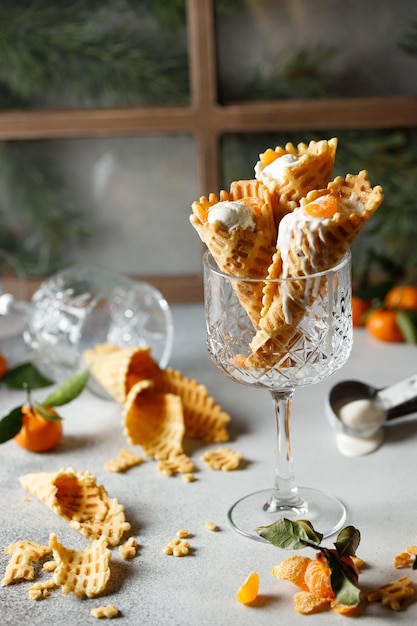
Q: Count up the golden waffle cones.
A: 6